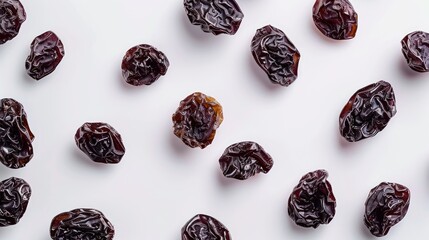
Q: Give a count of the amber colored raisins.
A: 1